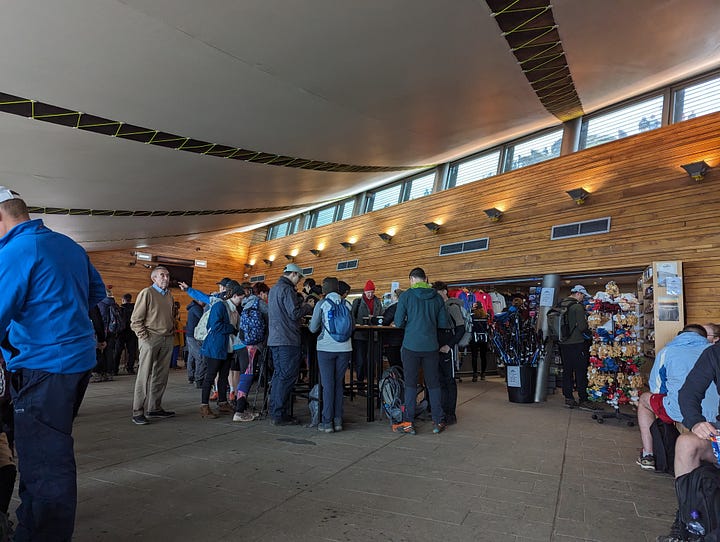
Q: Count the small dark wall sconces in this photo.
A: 10